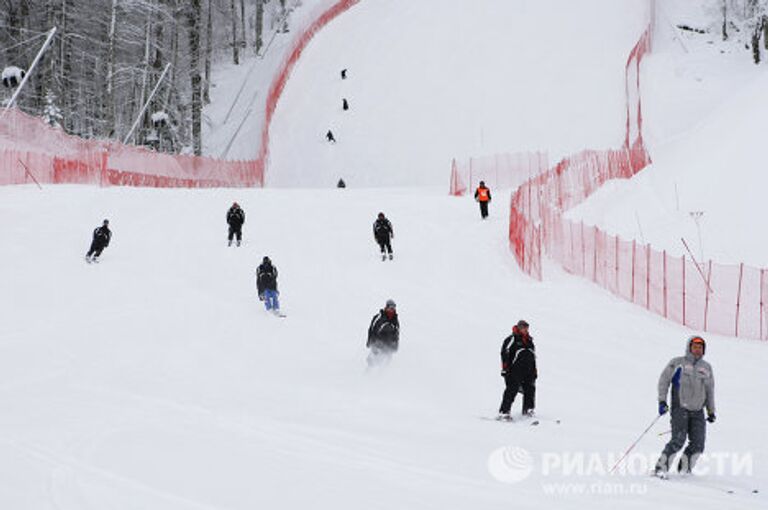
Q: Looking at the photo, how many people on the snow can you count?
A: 12